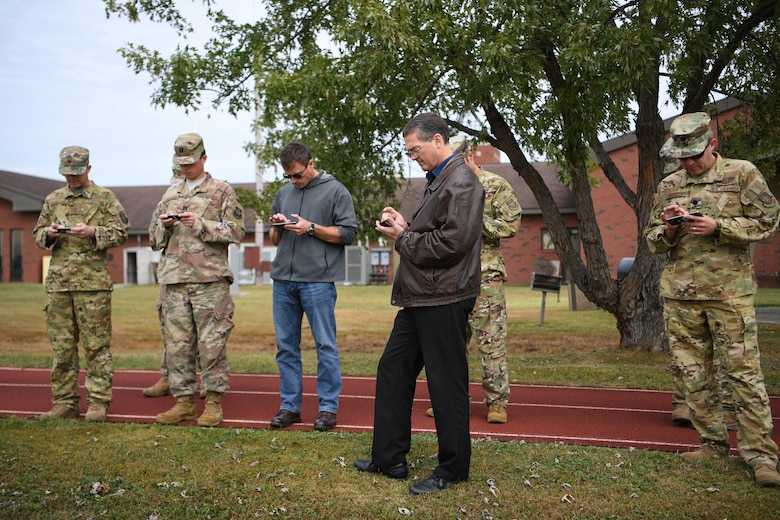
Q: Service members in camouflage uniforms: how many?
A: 6